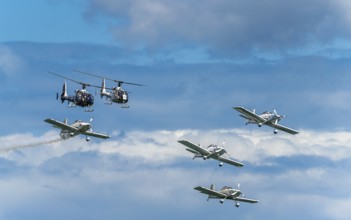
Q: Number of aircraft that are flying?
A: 6